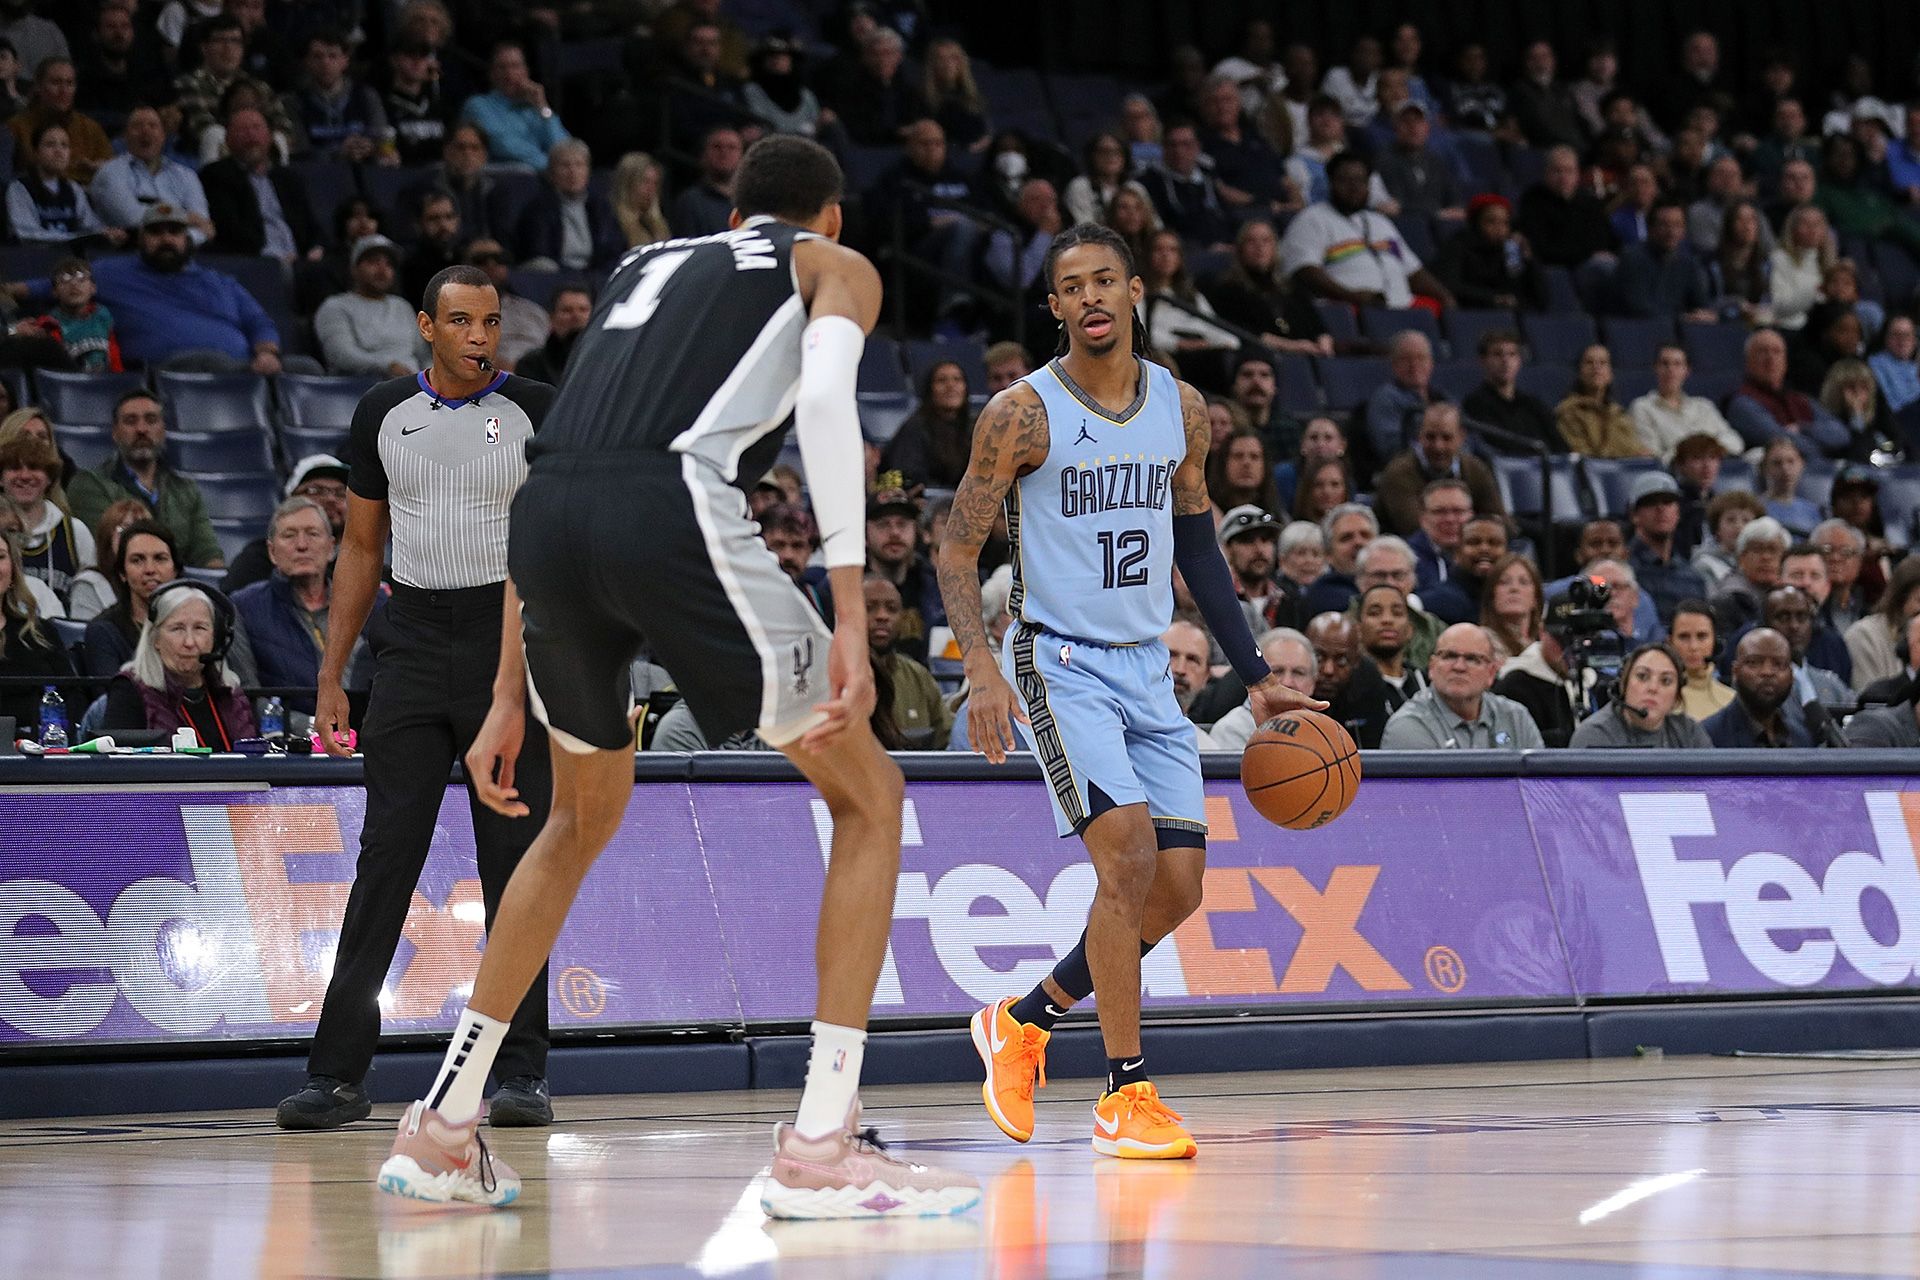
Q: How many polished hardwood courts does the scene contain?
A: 1